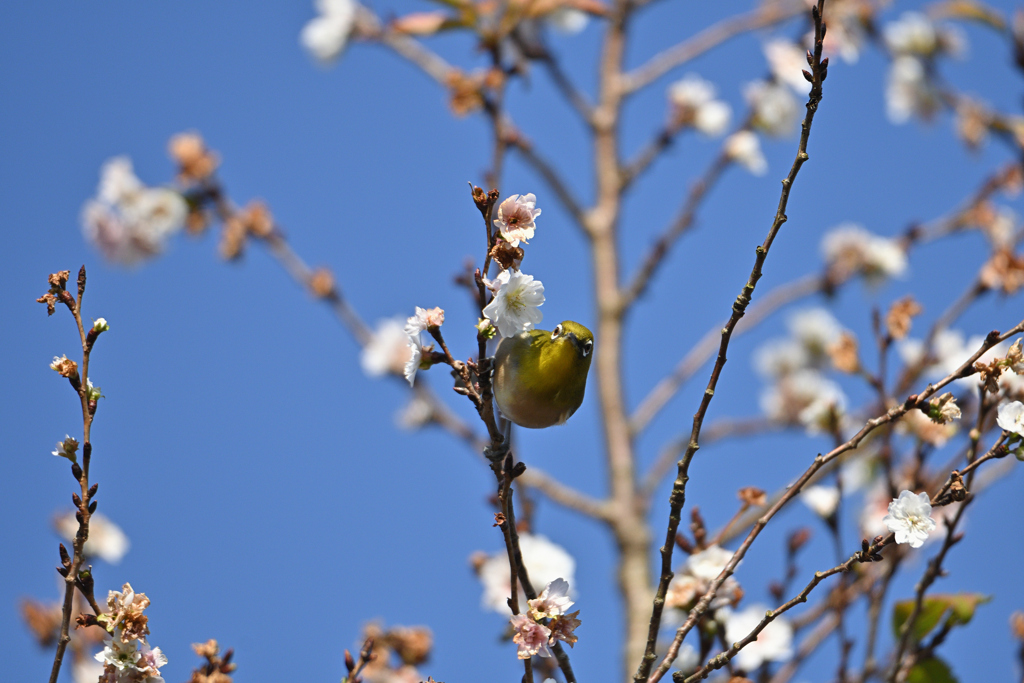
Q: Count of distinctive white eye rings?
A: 2